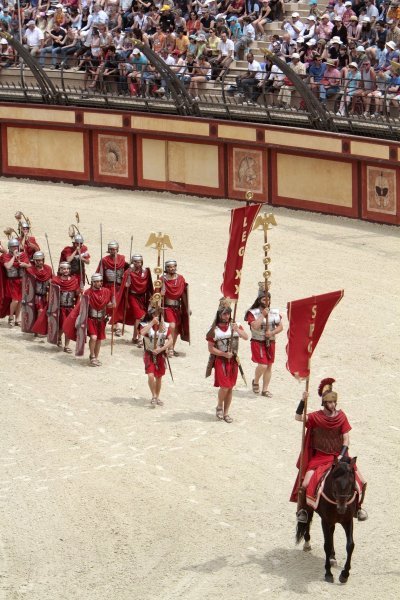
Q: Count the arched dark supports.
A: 3